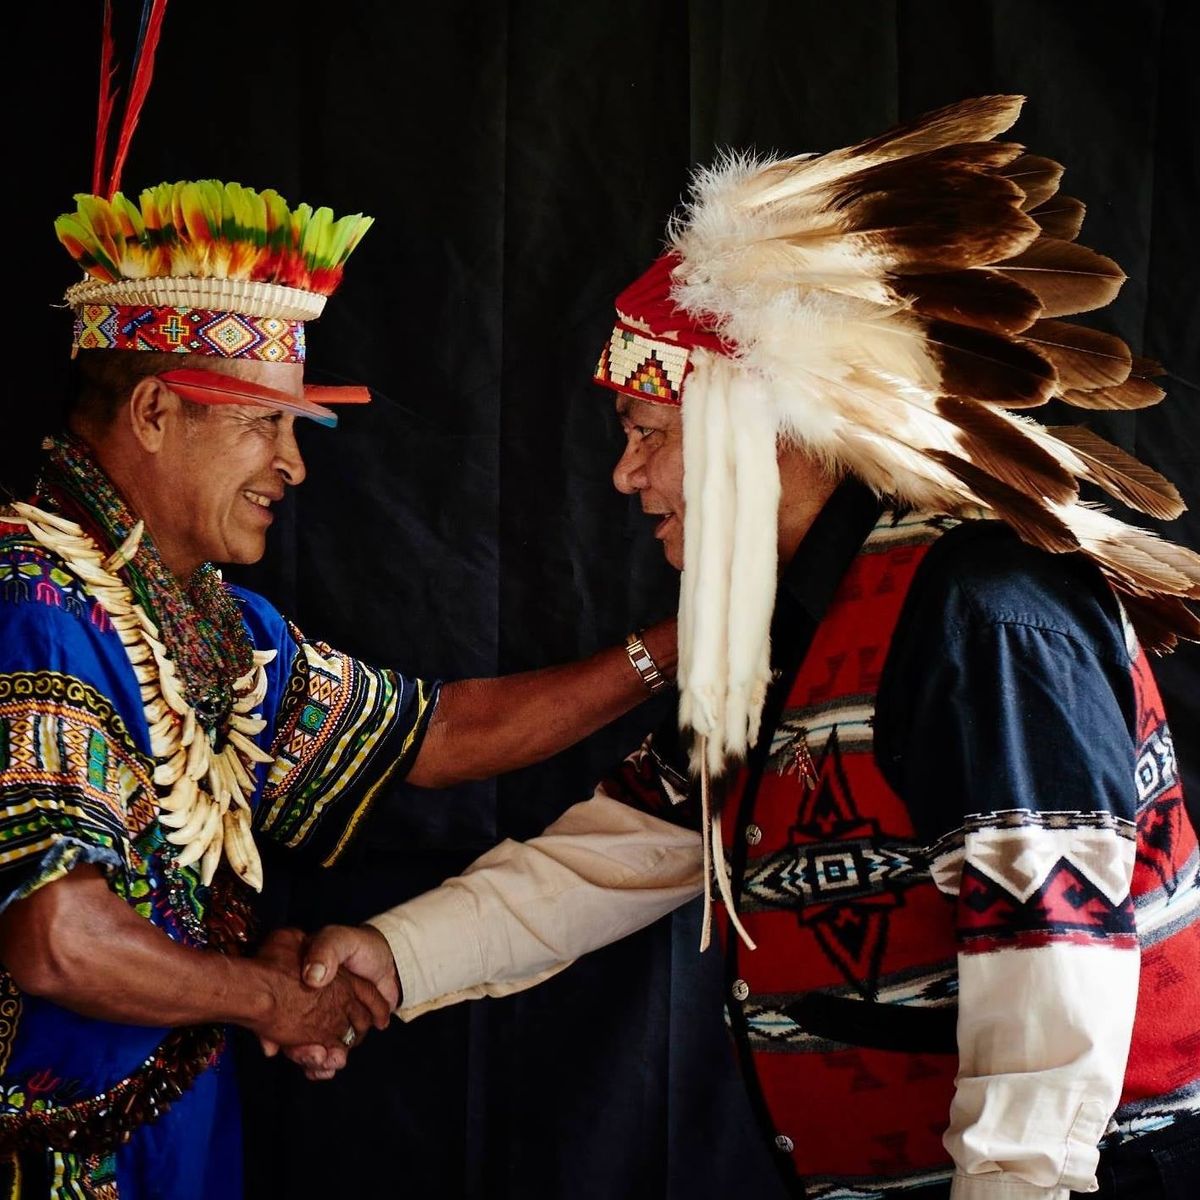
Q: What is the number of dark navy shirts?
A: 1